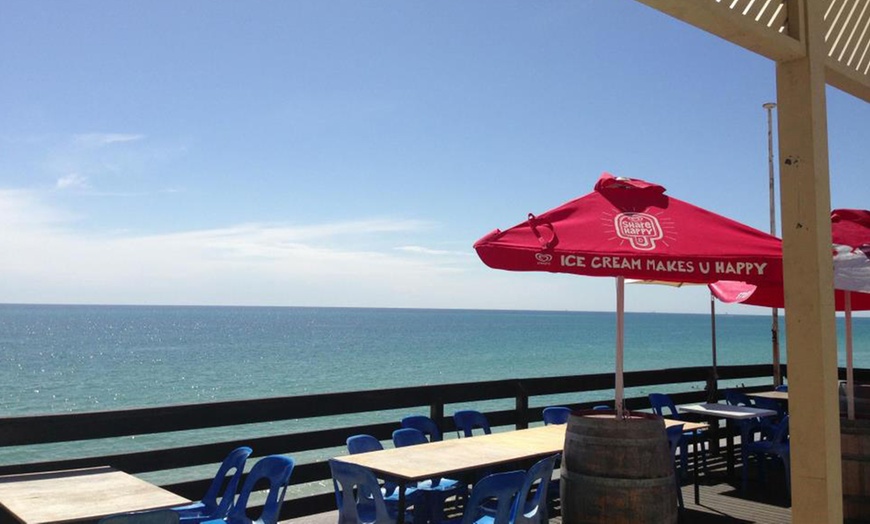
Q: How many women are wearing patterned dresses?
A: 0